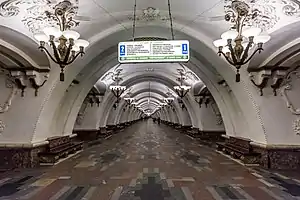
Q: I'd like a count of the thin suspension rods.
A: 2